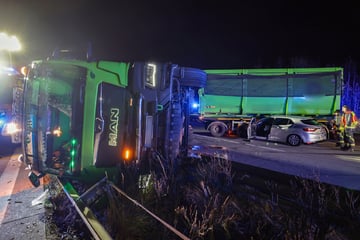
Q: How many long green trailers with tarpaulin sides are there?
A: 1